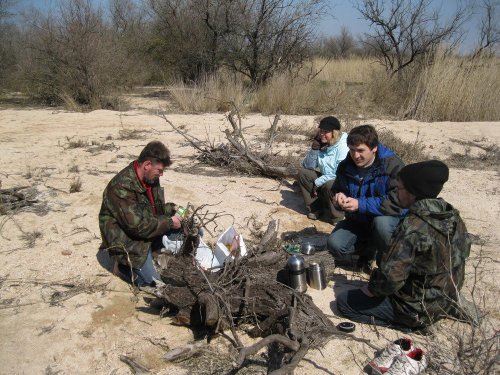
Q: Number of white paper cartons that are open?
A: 1